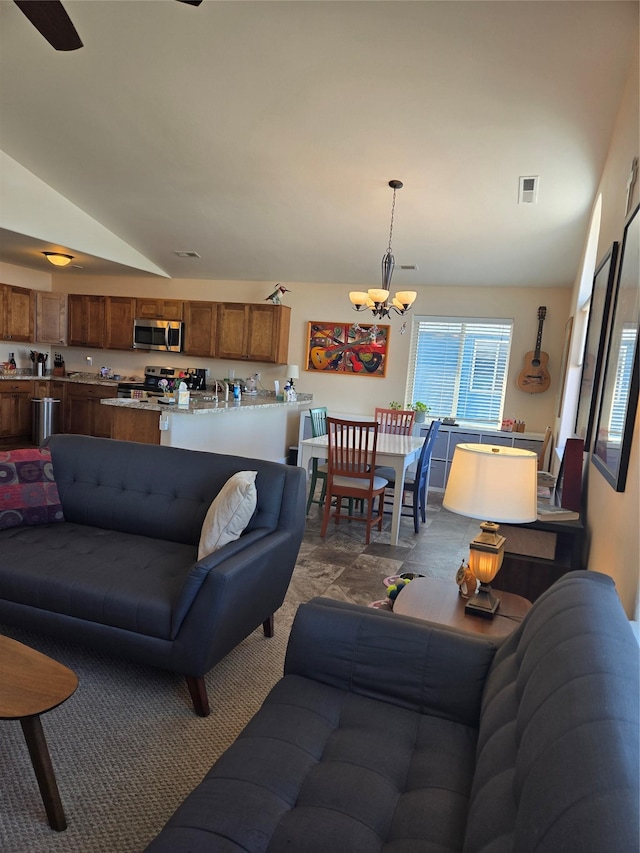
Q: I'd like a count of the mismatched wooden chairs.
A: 4